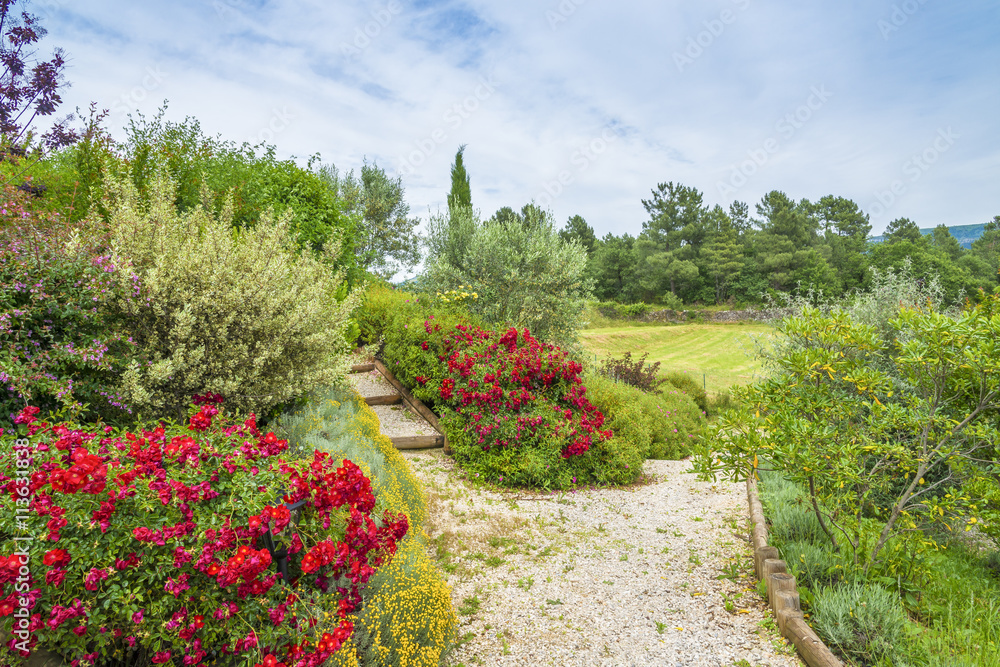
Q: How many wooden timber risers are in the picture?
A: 3